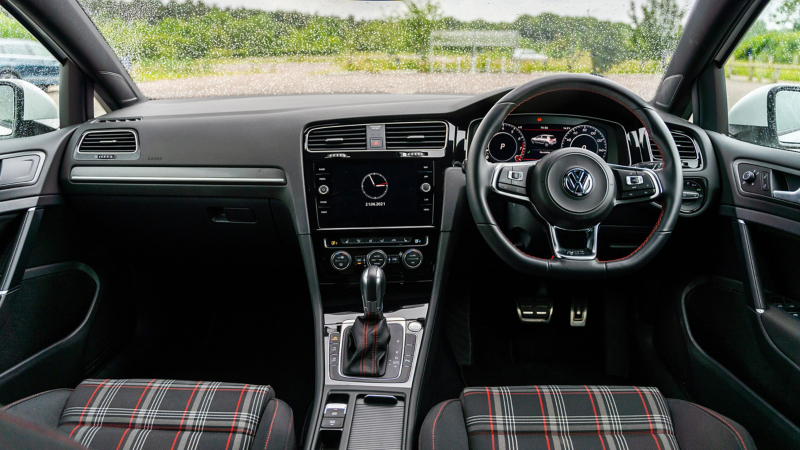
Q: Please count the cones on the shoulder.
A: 0